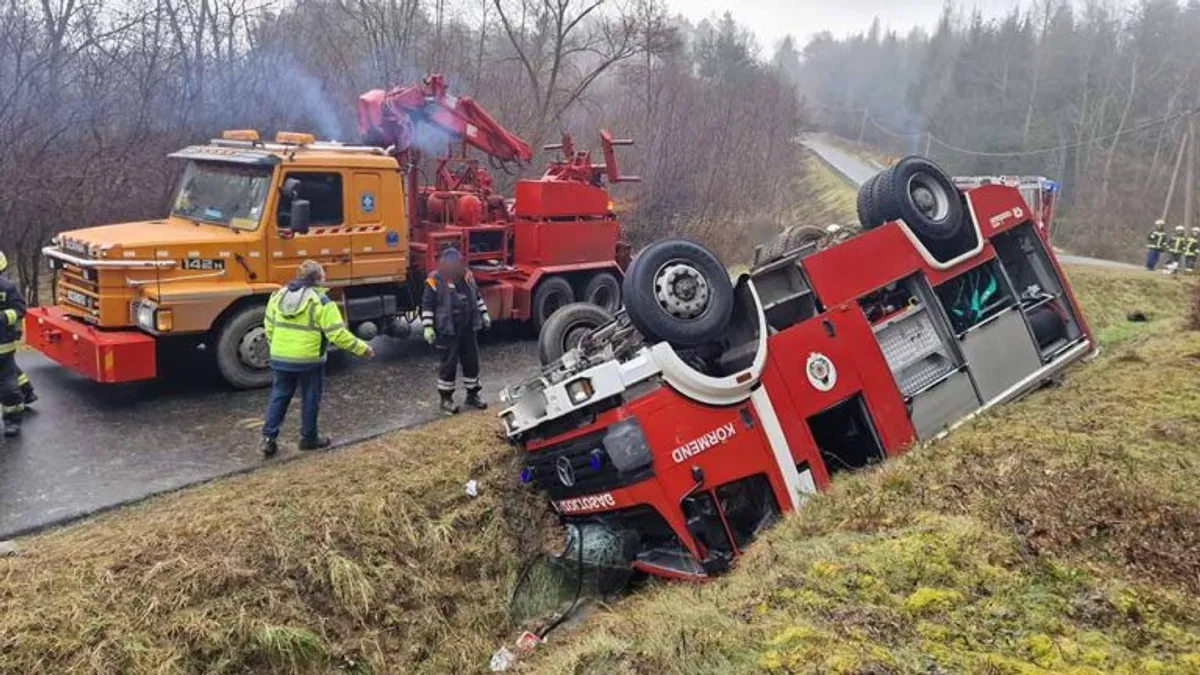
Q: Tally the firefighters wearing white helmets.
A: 3